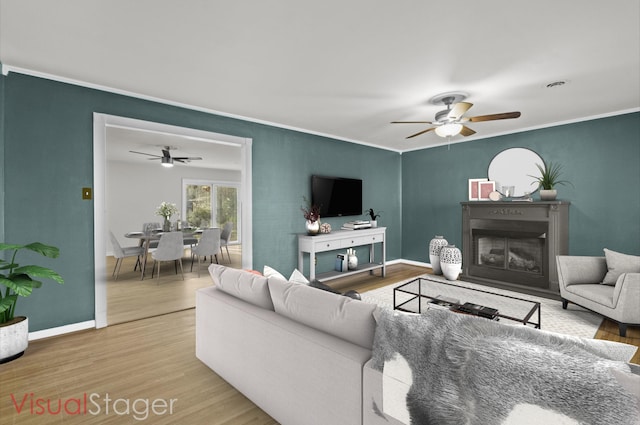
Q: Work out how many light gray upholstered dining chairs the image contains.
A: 6